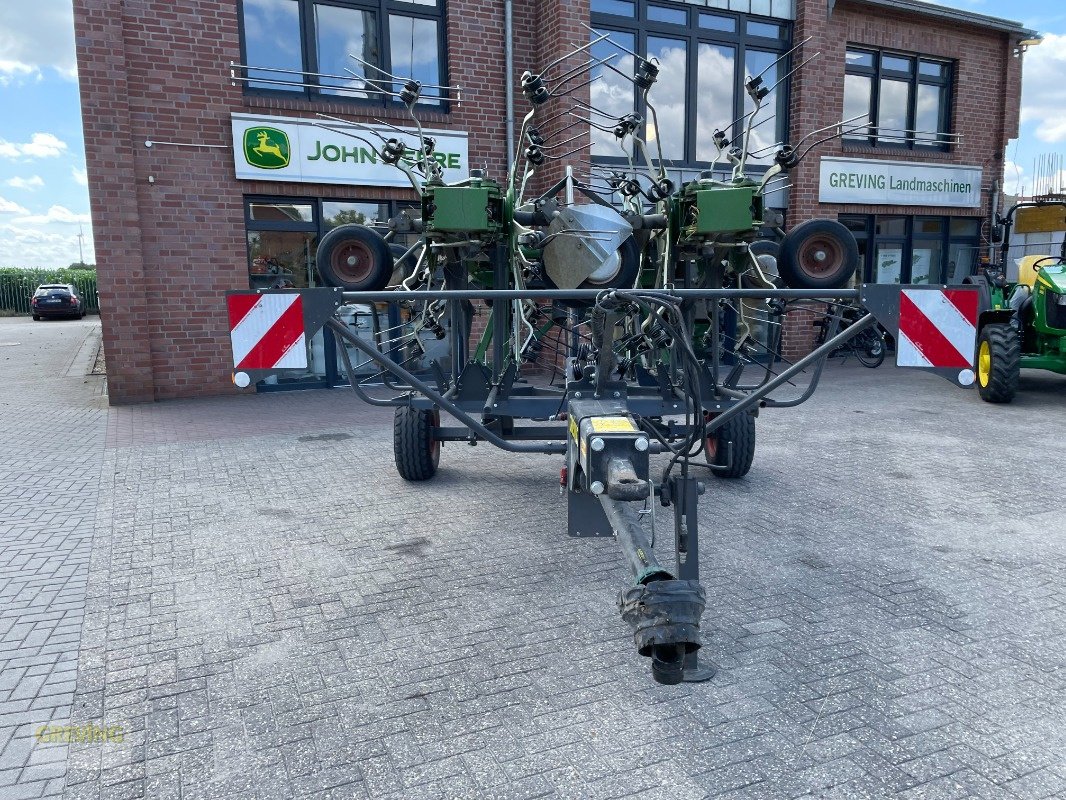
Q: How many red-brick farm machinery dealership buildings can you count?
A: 1